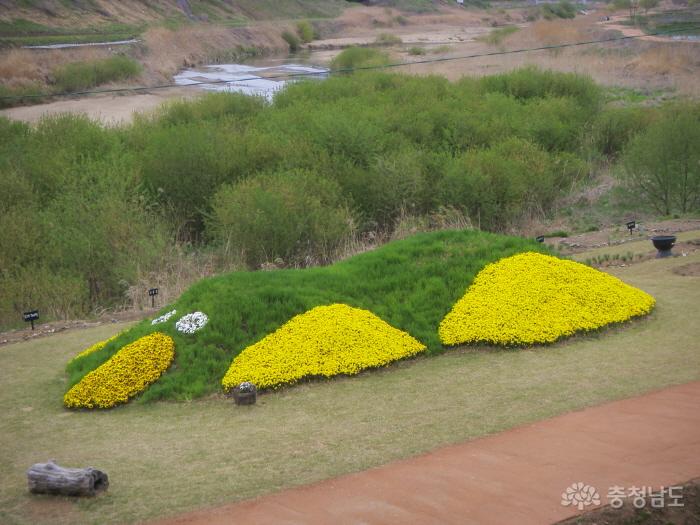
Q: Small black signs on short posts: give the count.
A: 4